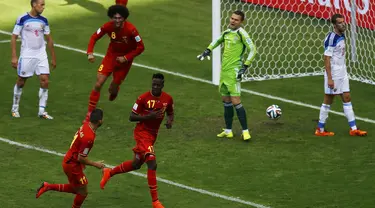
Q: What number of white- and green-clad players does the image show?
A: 3